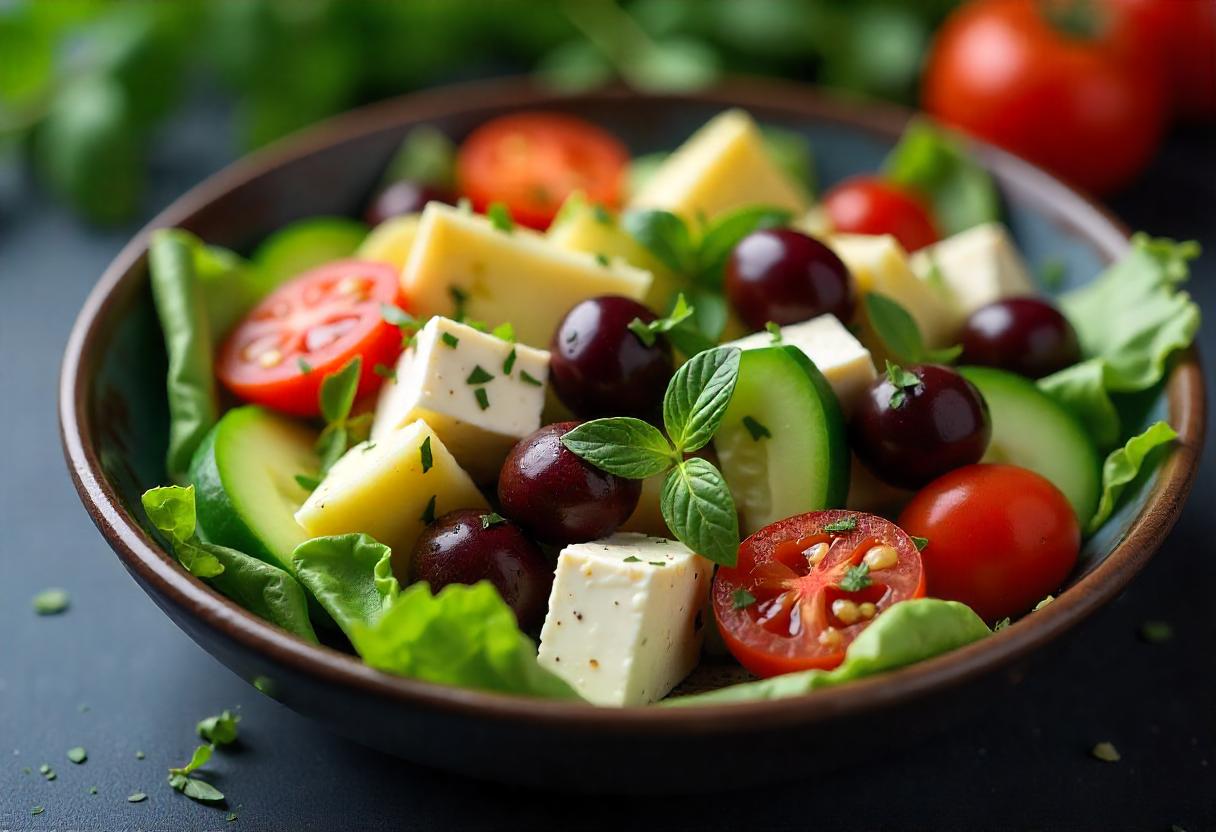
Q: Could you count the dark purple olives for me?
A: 7